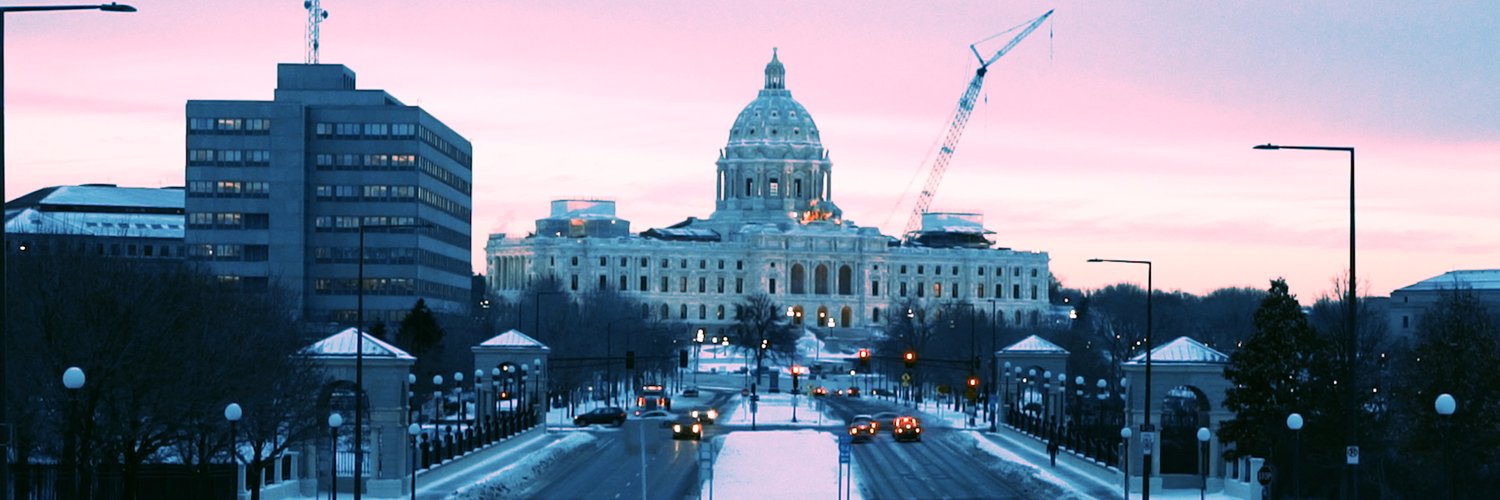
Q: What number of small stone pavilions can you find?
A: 4